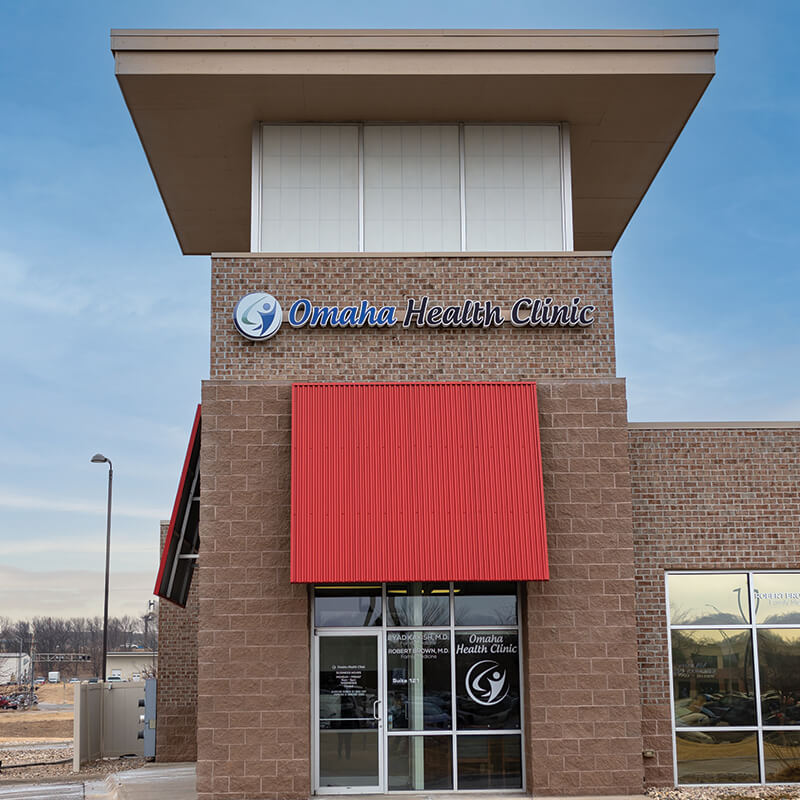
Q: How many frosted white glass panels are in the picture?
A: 3